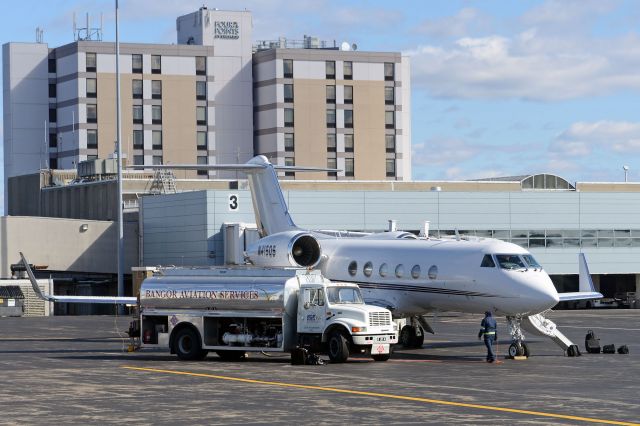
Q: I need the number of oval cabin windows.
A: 6